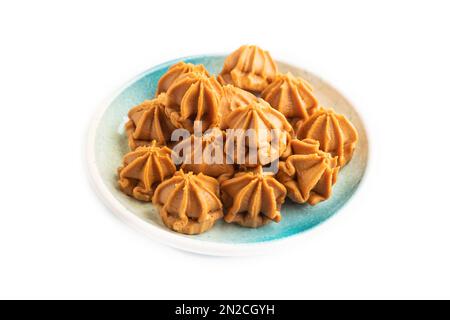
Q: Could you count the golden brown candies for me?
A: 13